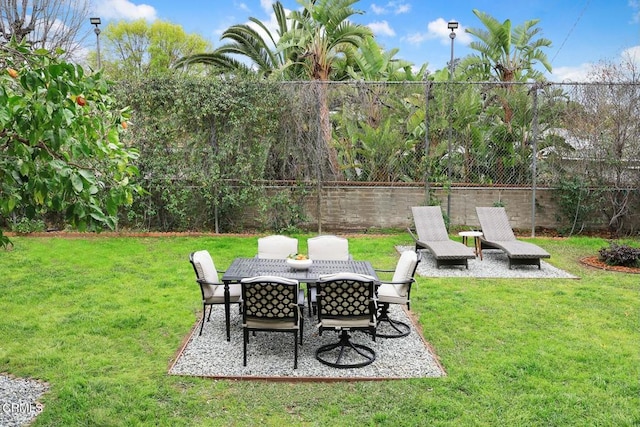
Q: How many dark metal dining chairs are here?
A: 6